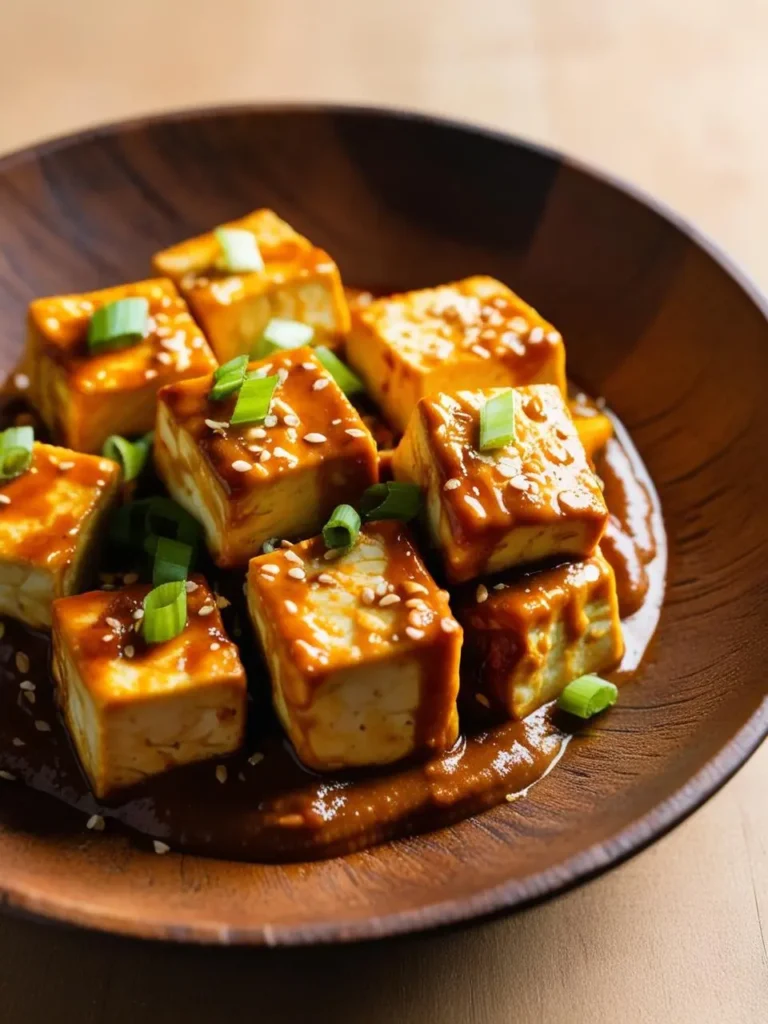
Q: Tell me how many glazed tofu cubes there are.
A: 9